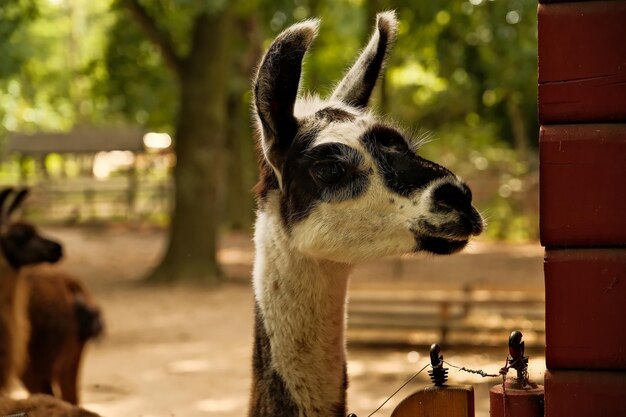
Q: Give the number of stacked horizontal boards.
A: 4